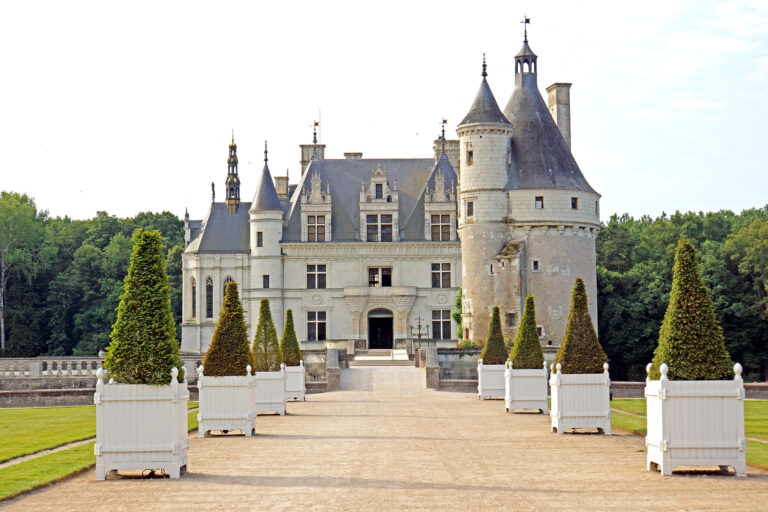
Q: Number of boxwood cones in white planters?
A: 8